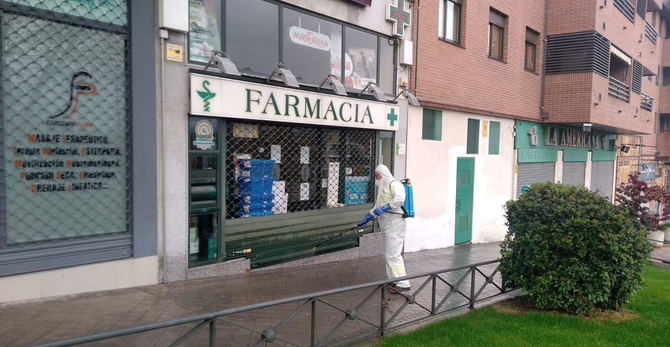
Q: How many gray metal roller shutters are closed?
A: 3